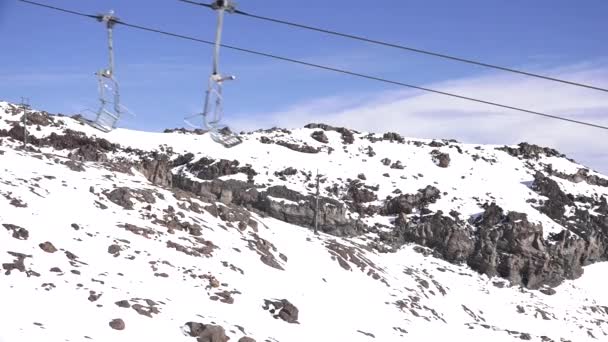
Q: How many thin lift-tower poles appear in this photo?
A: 2